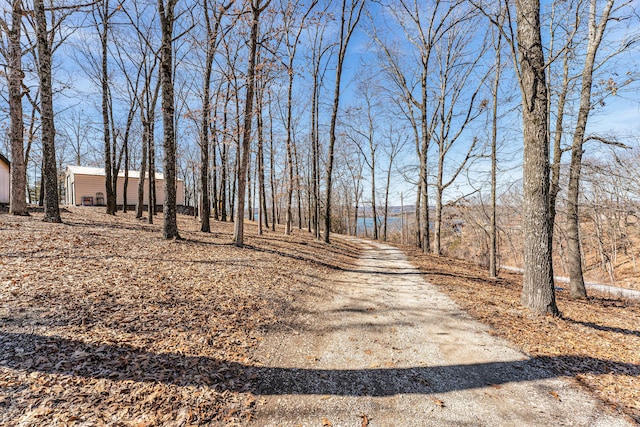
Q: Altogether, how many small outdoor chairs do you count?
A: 1